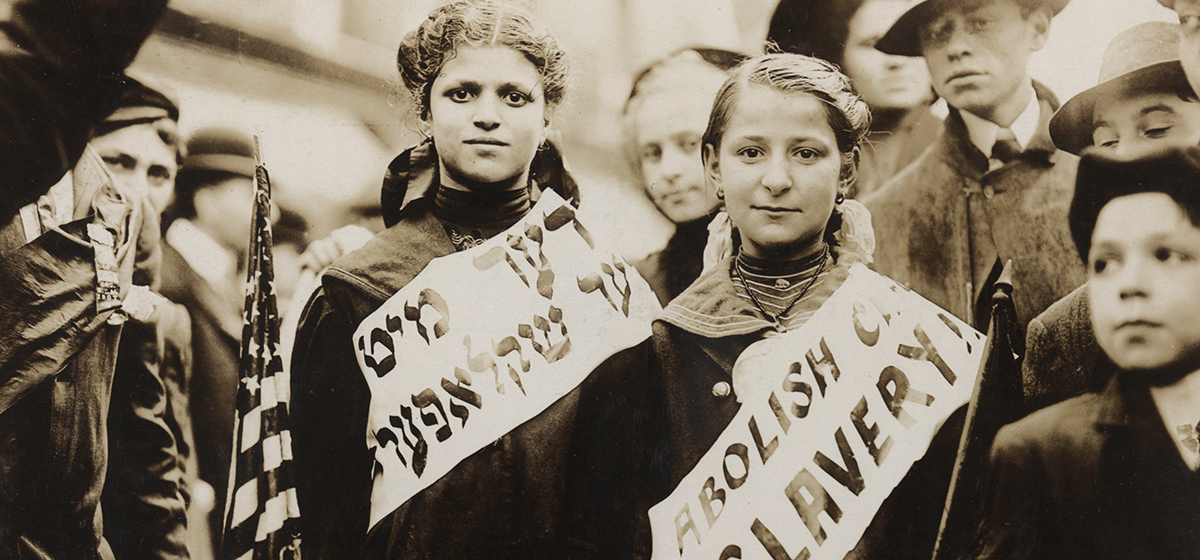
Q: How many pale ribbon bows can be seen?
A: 2